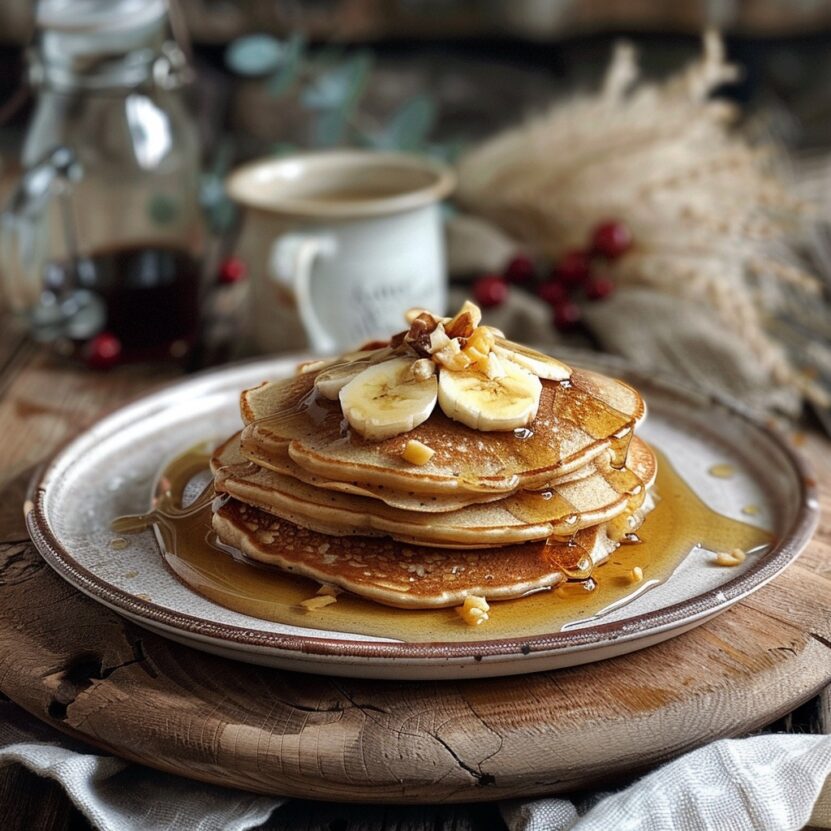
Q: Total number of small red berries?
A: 9